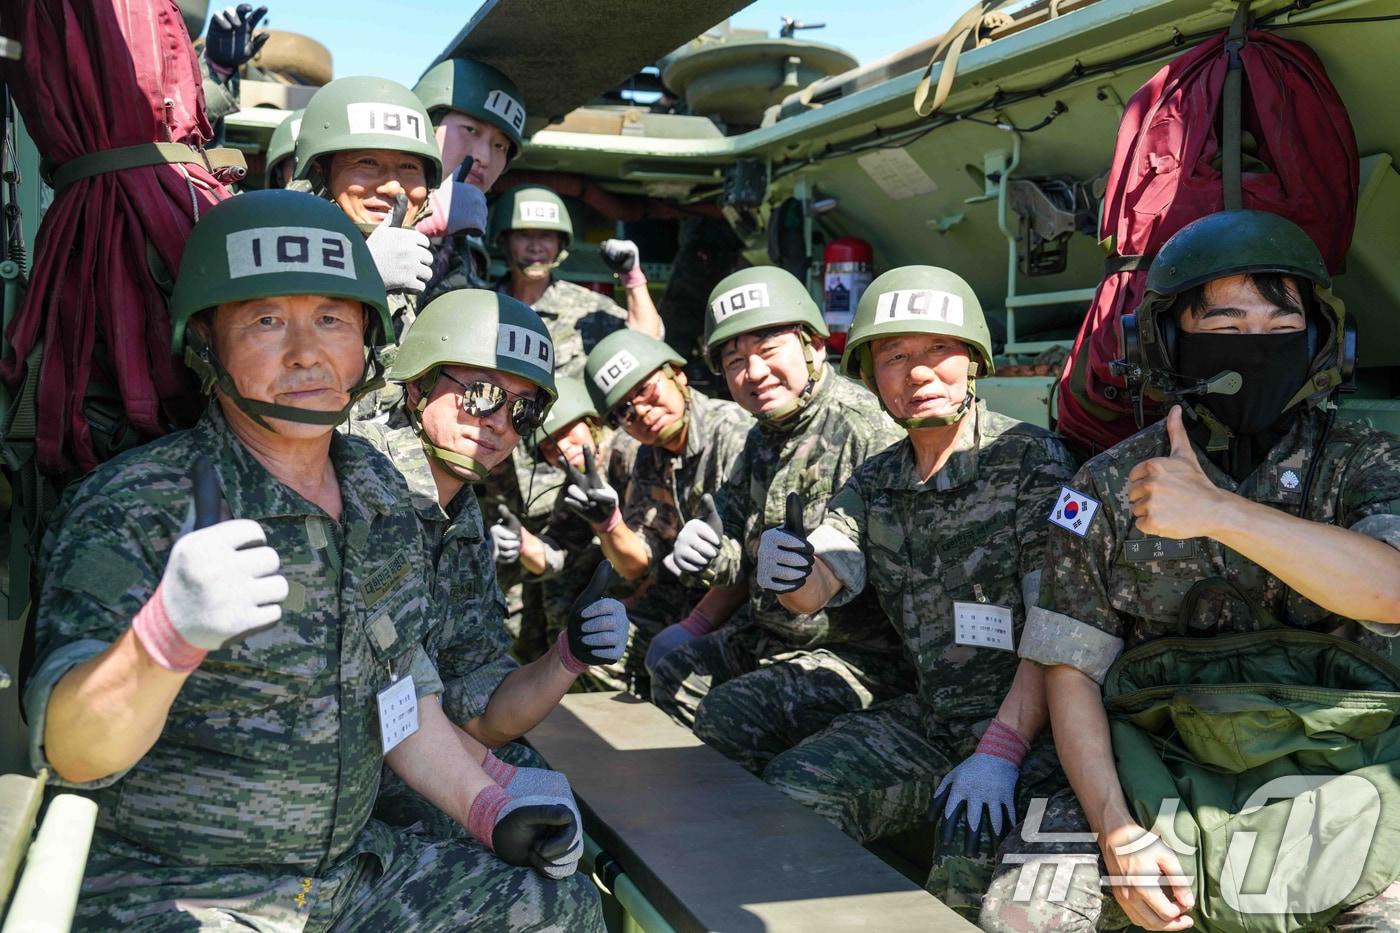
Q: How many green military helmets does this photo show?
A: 11